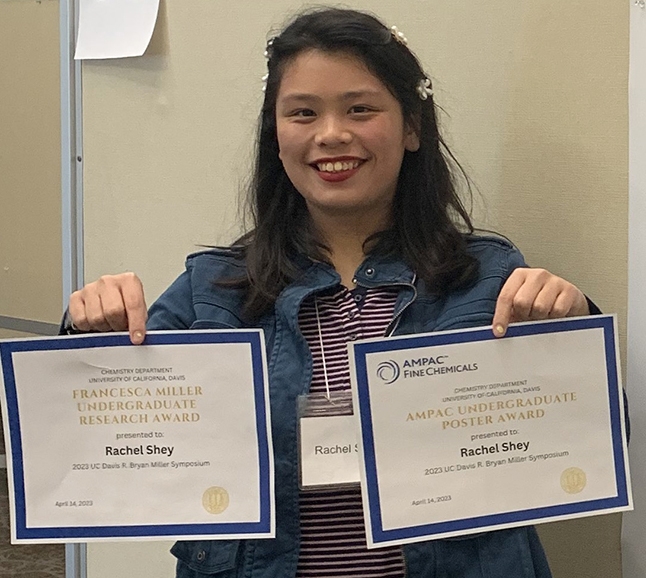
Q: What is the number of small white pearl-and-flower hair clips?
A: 4